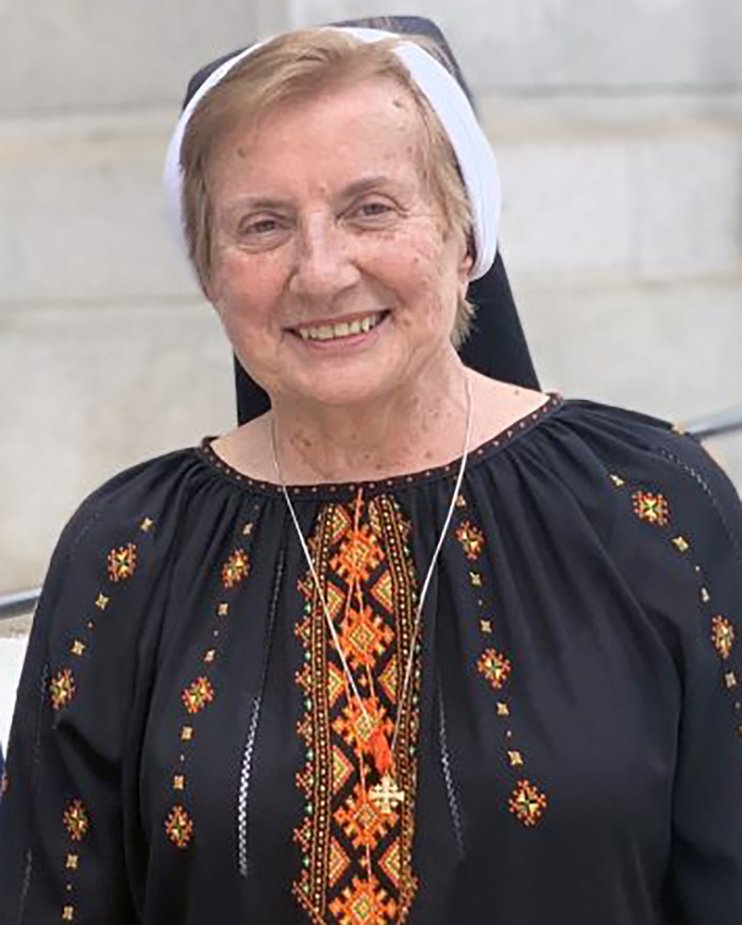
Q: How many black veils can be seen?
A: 1